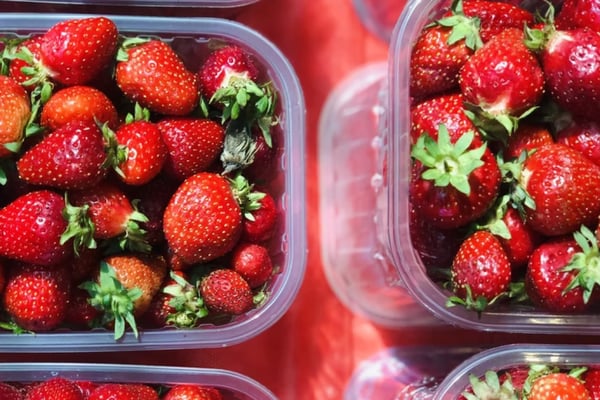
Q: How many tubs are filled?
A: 4